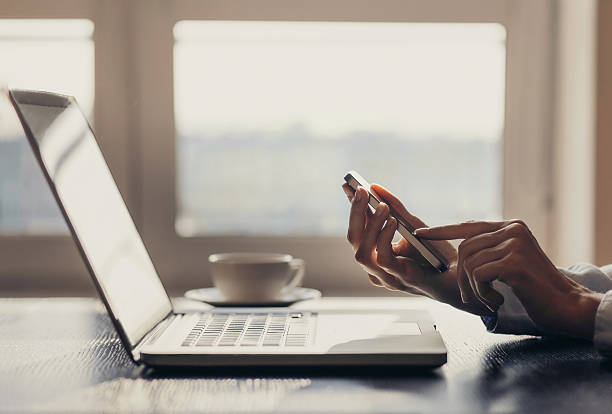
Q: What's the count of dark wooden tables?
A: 1